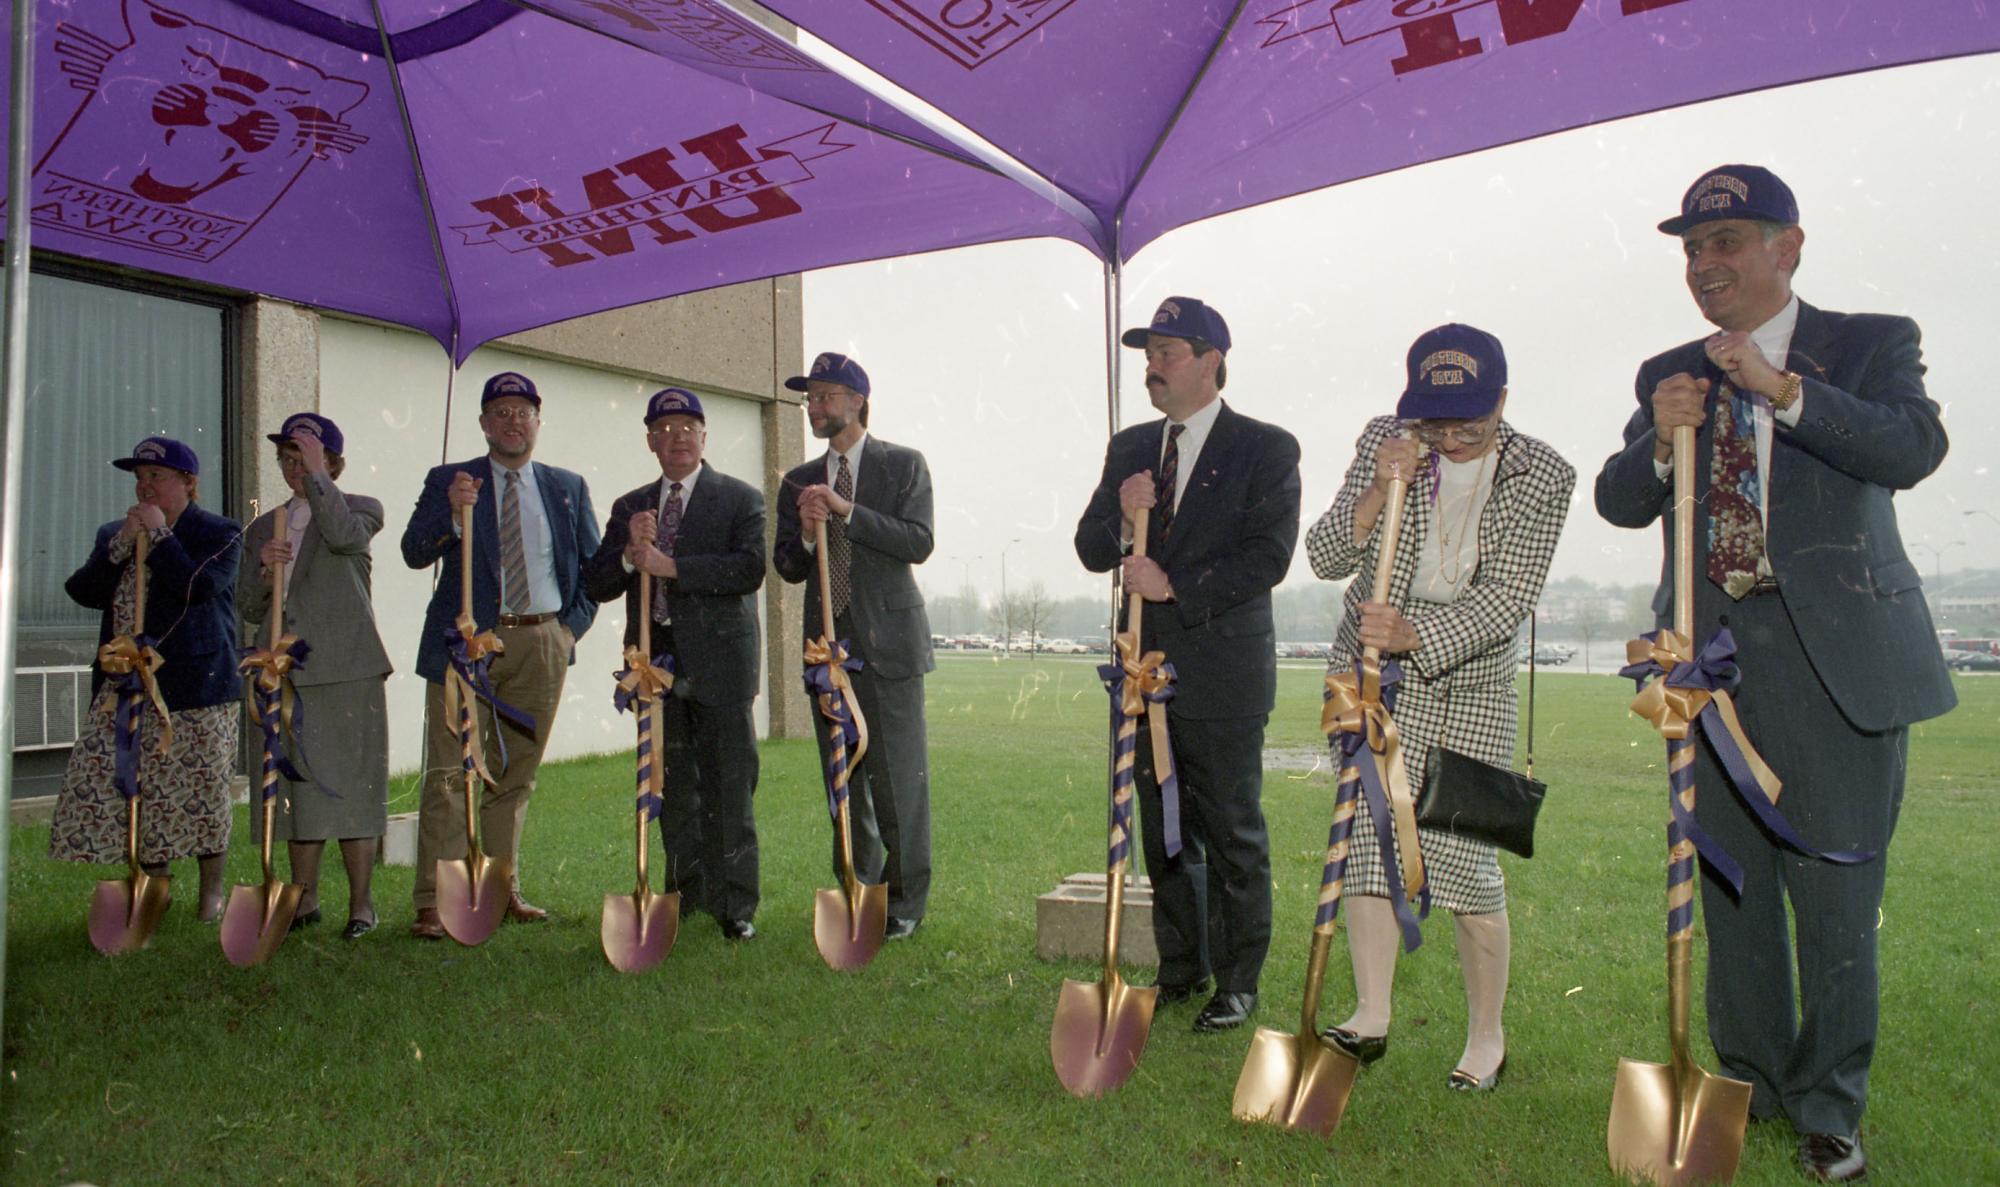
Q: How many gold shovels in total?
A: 8